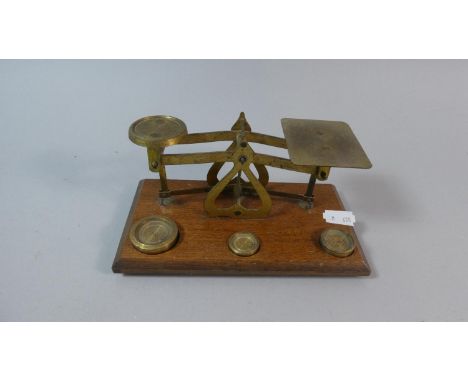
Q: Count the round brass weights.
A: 3